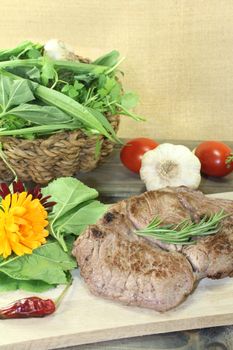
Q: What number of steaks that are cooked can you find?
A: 1